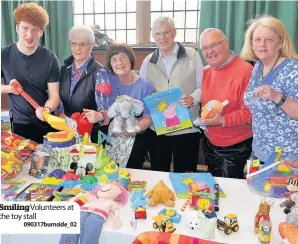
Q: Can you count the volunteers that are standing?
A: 6